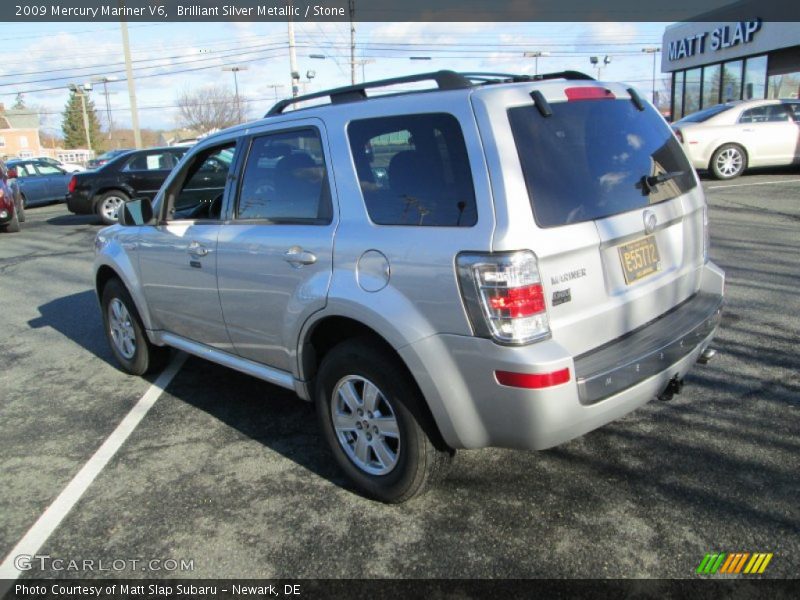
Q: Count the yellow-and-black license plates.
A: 1